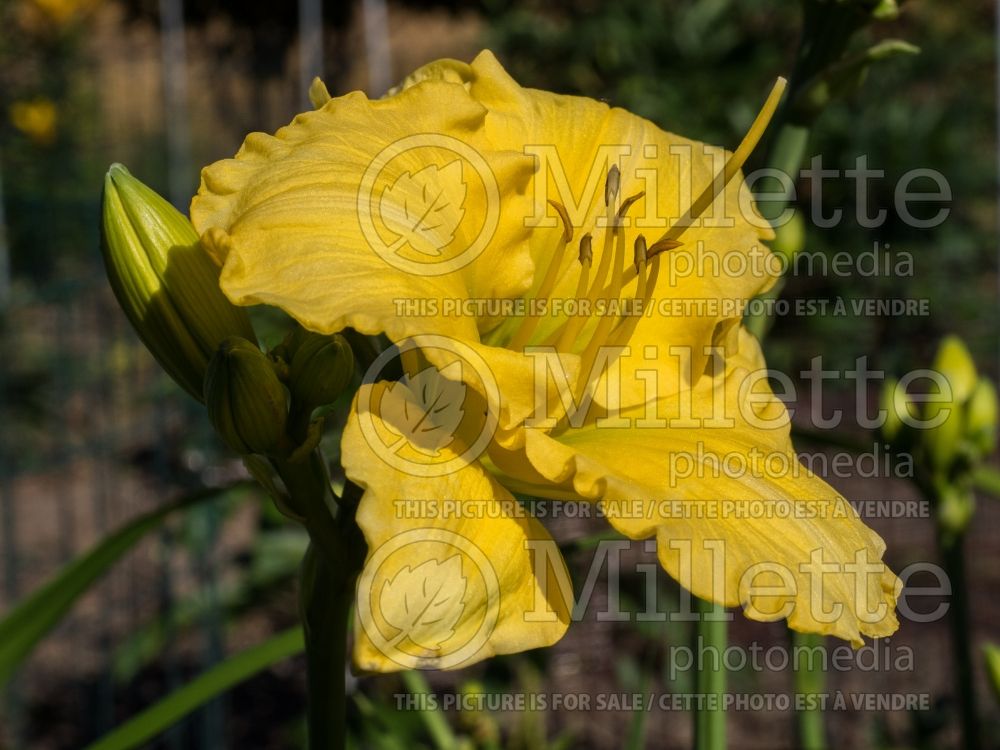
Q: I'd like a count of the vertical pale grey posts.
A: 3